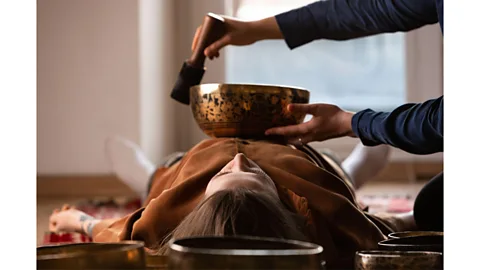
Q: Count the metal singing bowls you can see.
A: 6